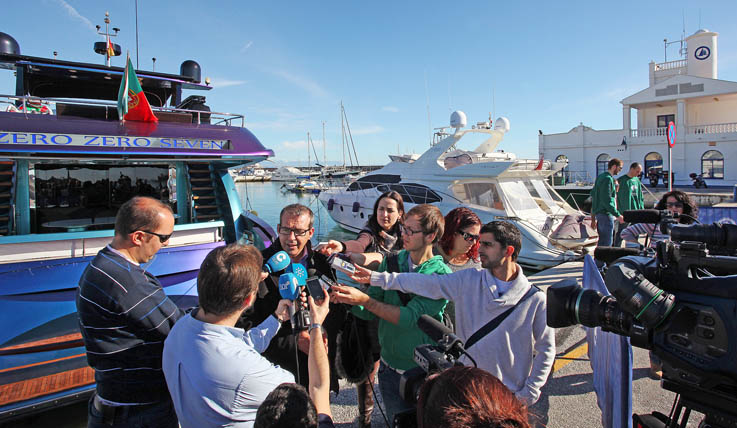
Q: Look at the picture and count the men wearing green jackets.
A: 3